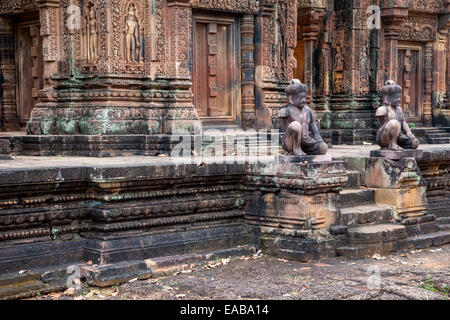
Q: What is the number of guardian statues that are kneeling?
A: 2